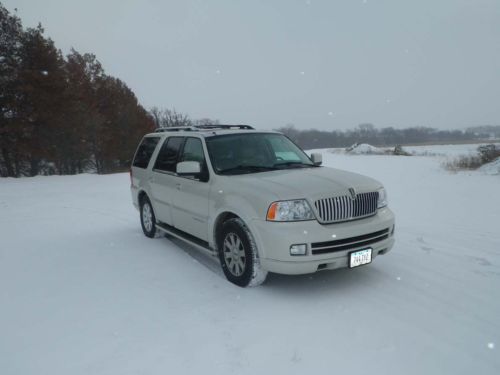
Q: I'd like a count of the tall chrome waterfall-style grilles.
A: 1